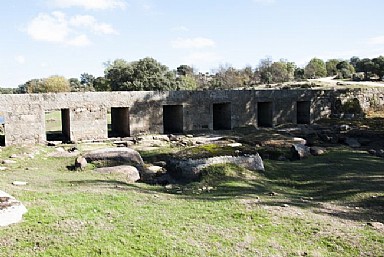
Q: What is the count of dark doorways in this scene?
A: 6